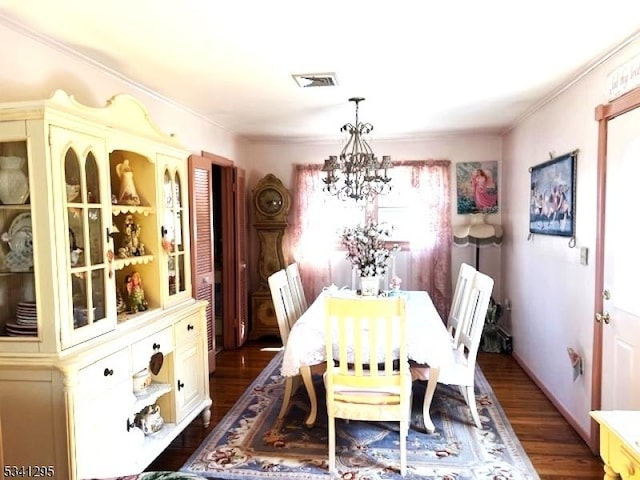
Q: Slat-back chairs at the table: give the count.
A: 5